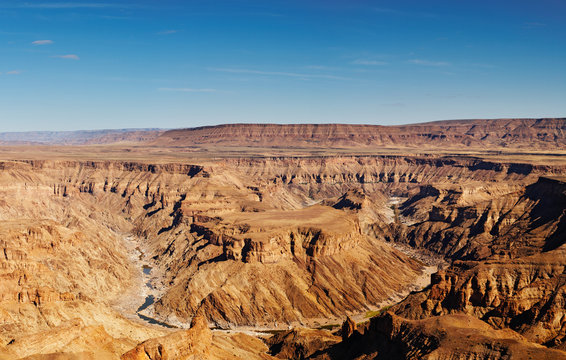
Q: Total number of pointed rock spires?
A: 2